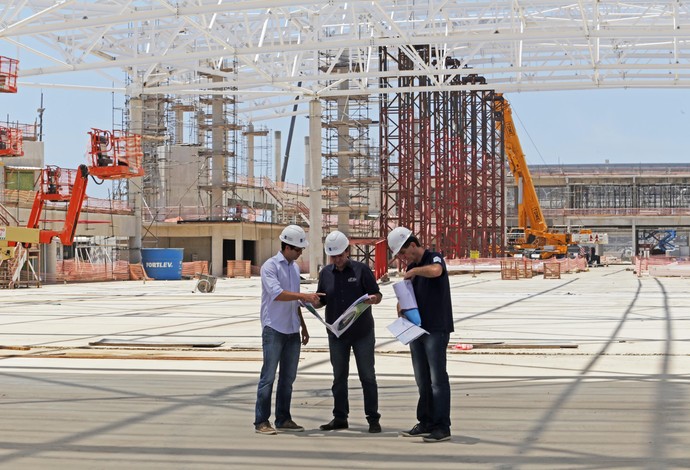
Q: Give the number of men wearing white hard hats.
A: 3